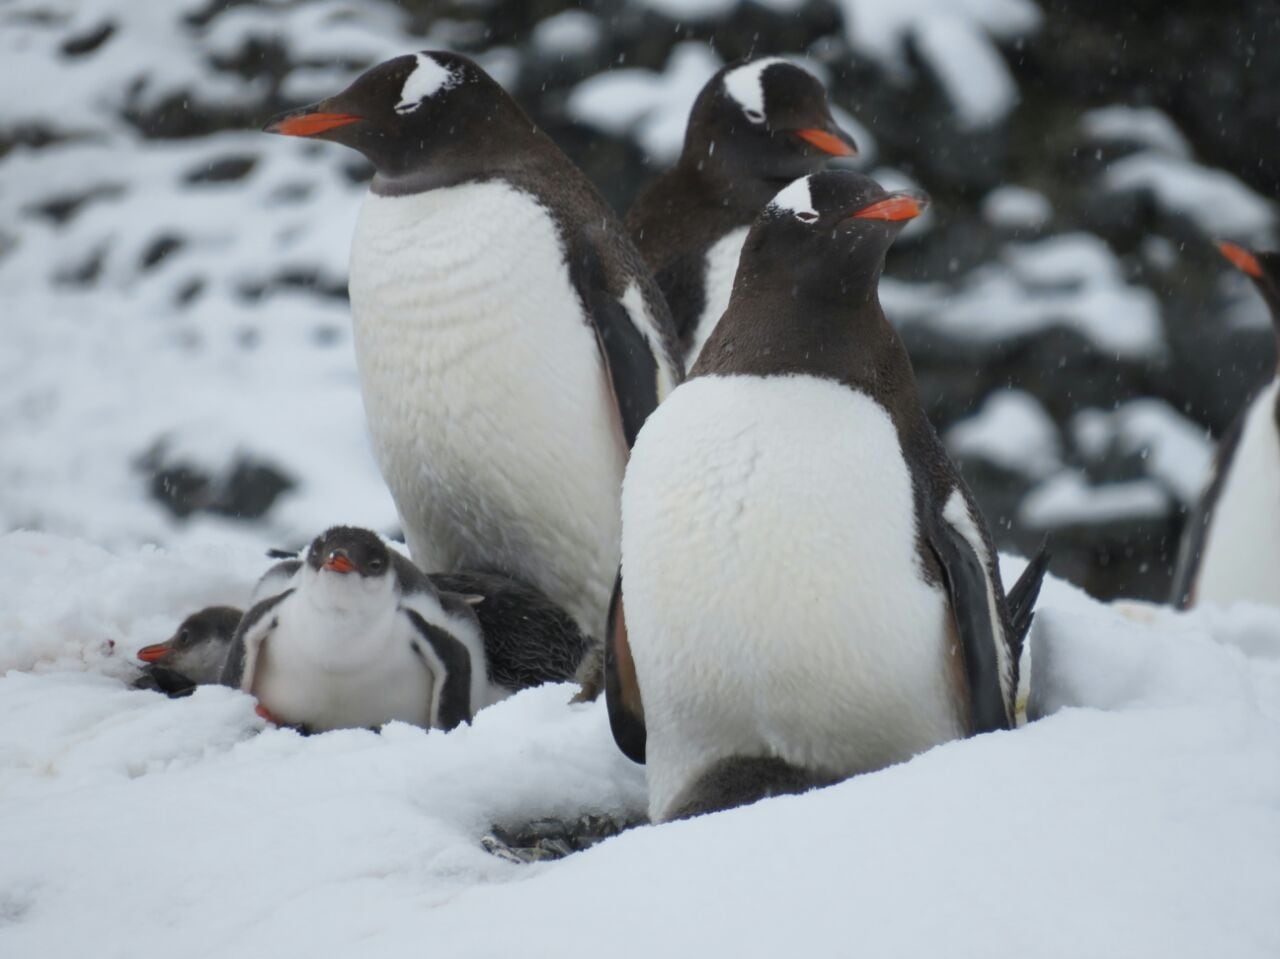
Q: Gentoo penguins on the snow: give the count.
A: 6